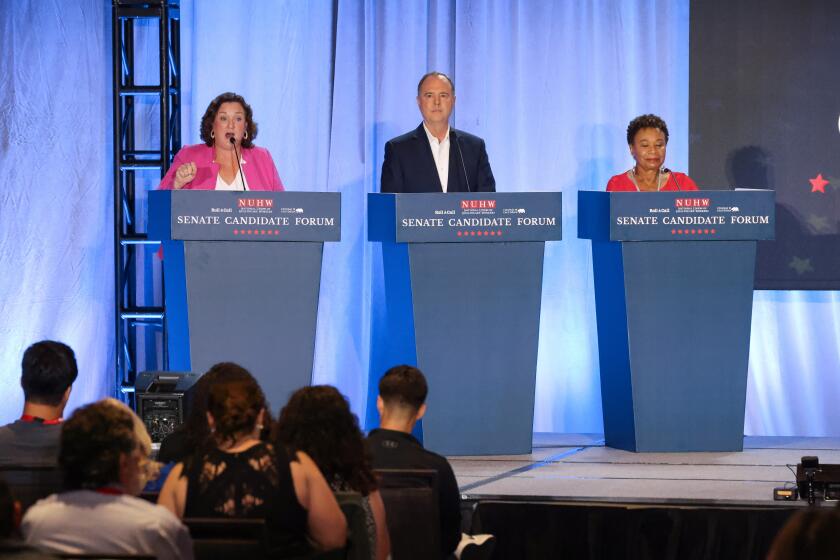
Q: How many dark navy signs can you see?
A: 3